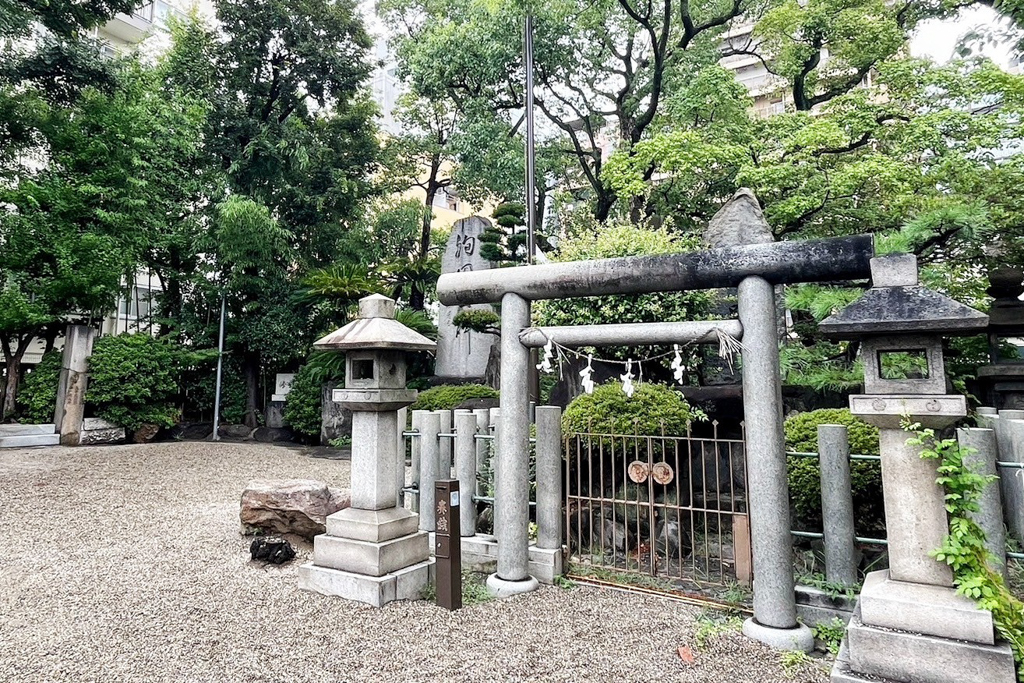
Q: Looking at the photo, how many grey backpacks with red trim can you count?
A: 0